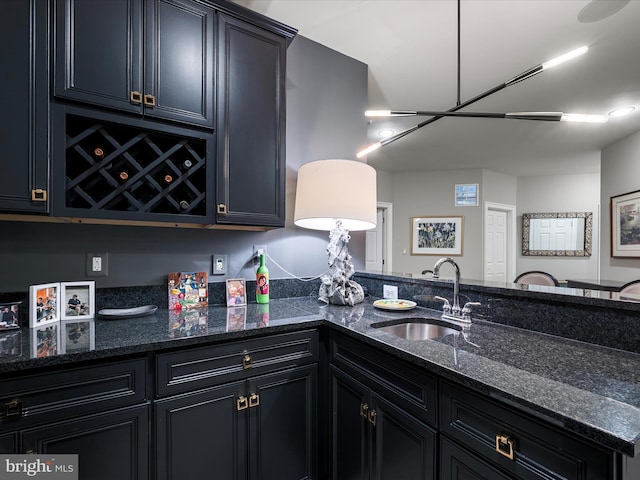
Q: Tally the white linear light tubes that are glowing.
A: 4